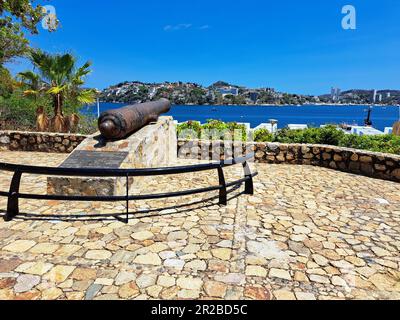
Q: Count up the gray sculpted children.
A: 0